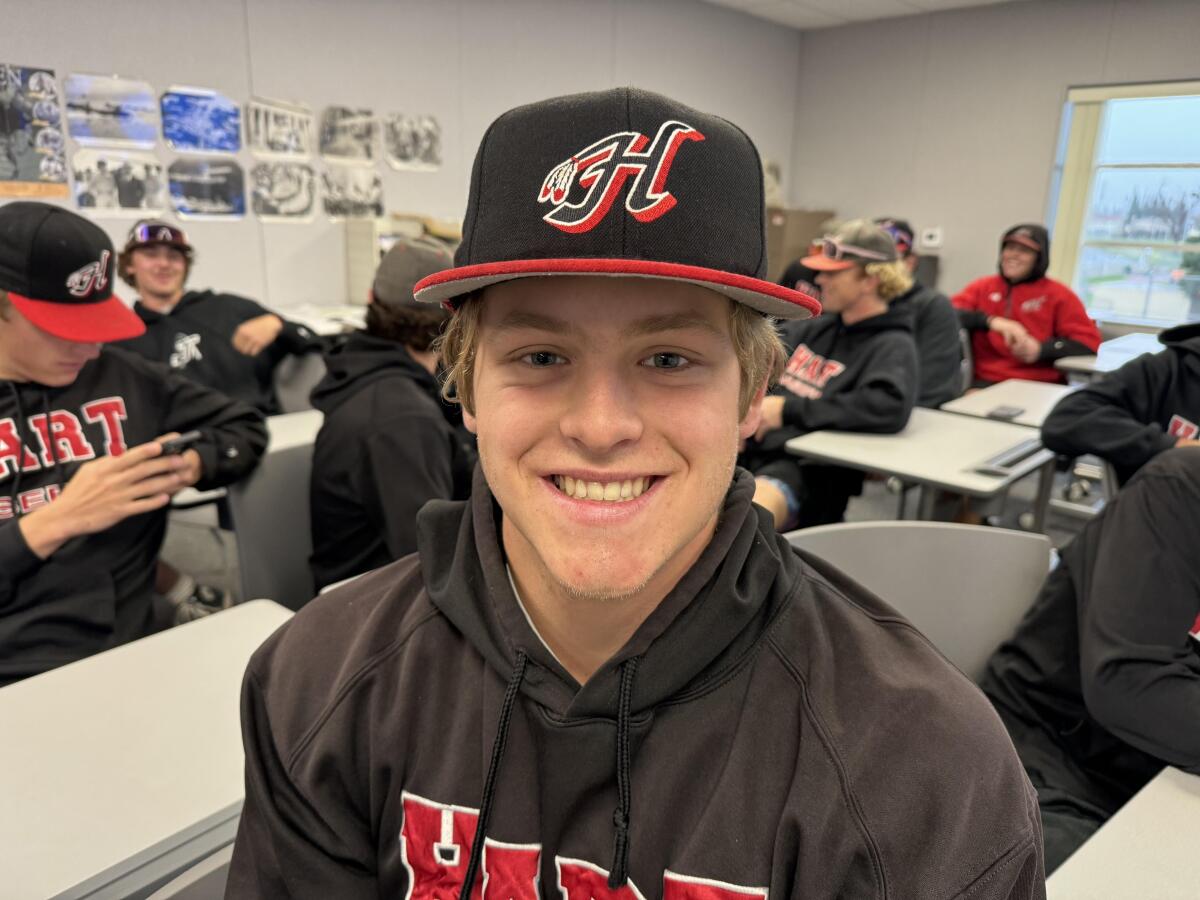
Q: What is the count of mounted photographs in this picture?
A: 9